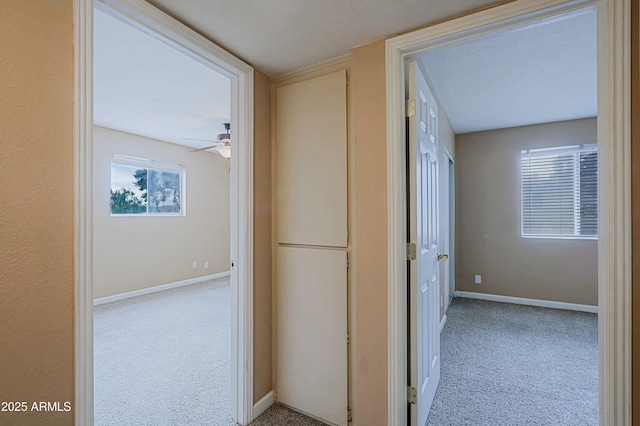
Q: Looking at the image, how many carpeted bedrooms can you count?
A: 2